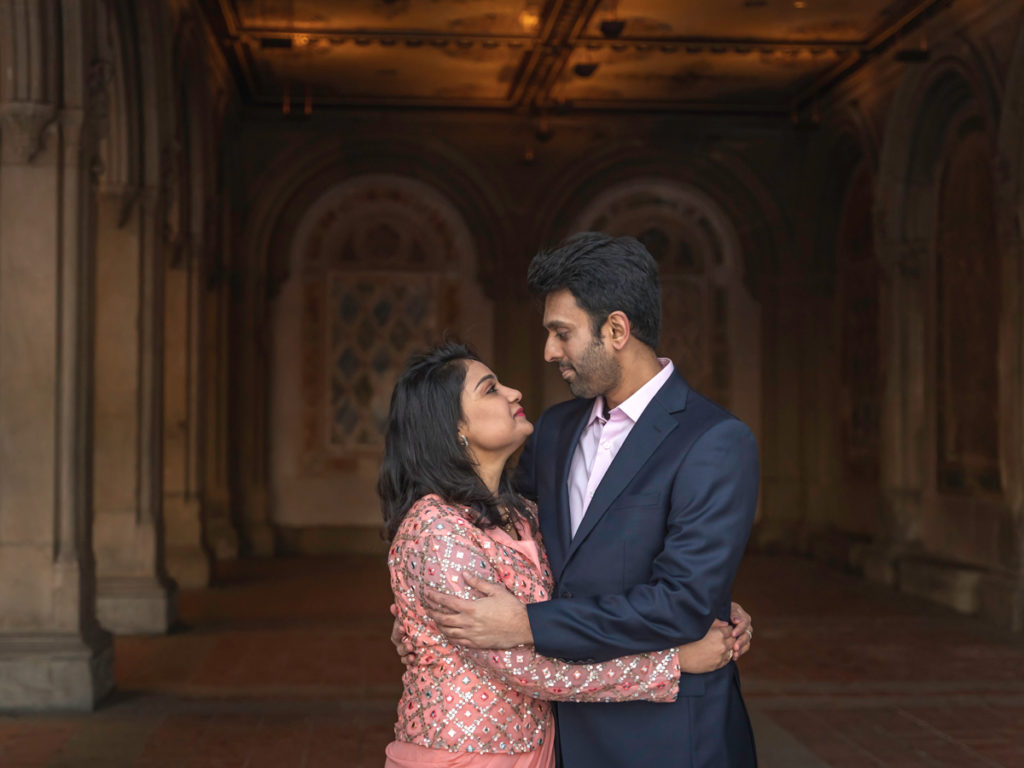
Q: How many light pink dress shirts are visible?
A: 1